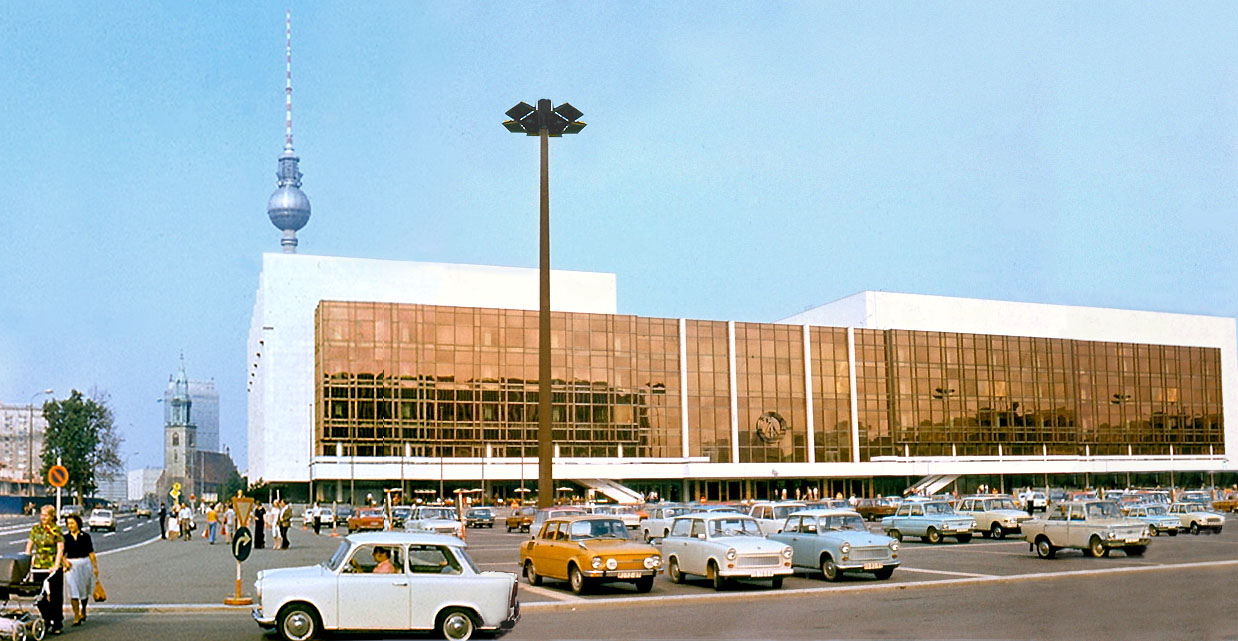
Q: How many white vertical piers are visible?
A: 4